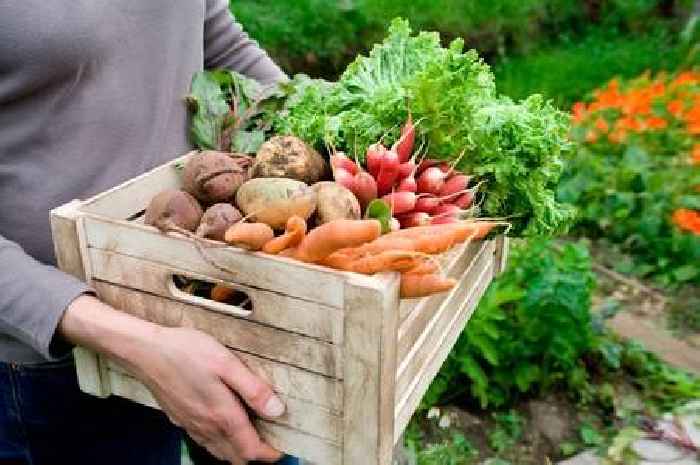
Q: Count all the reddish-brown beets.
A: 3